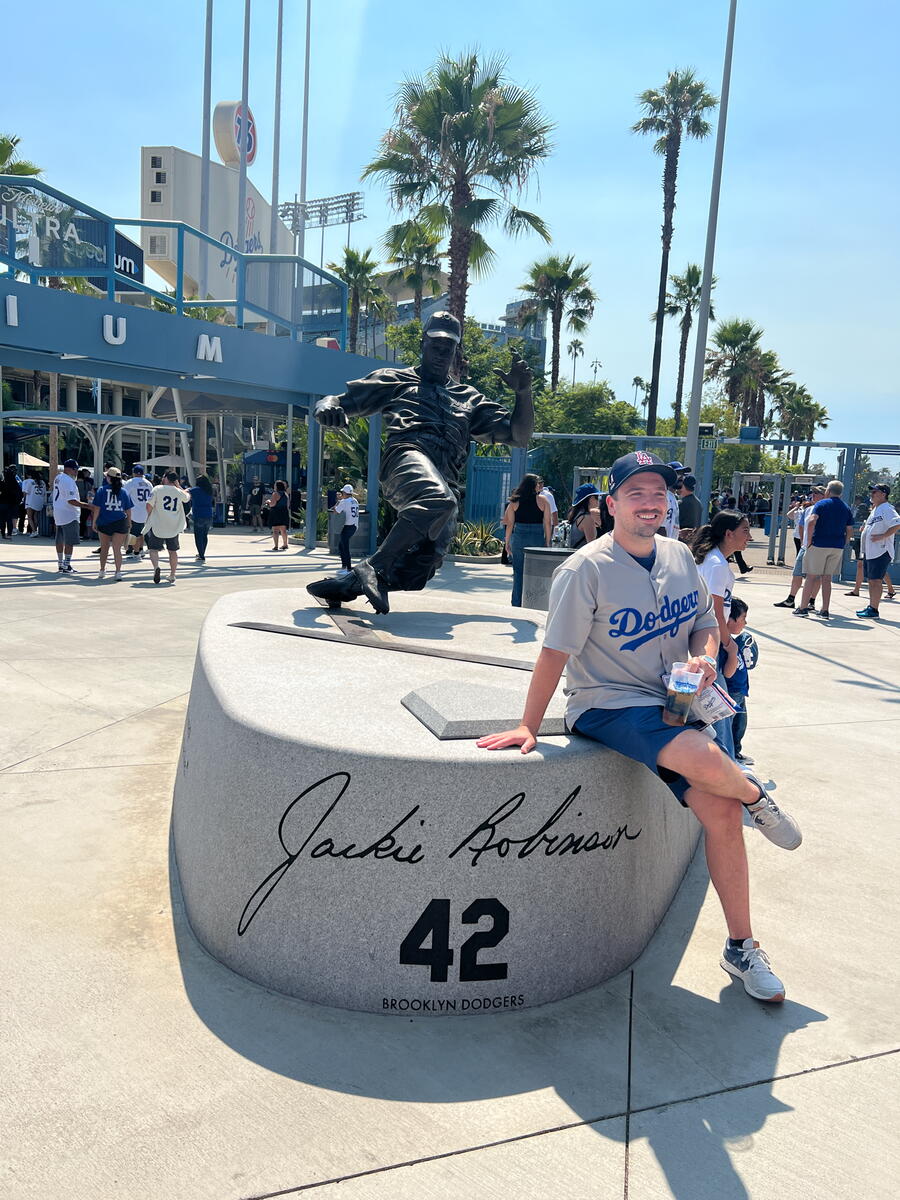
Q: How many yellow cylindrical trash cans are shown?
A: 0